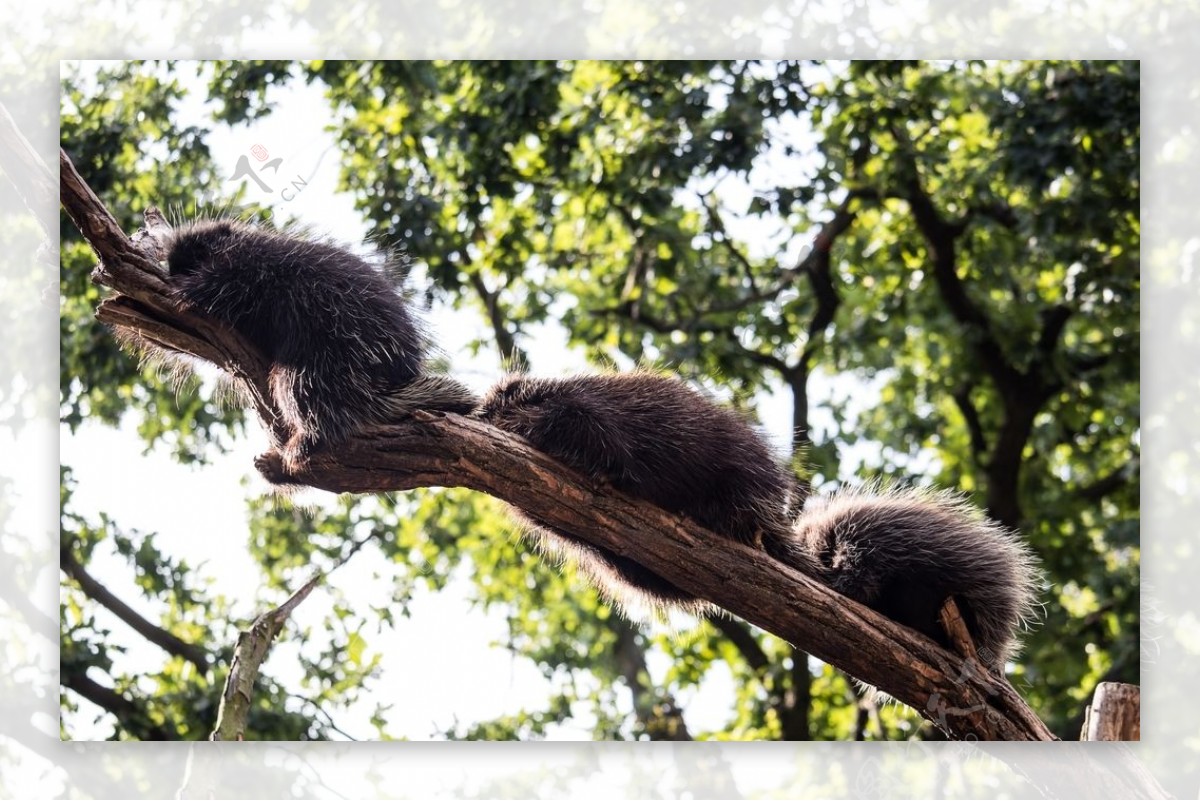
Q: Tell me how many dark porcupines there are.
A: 3